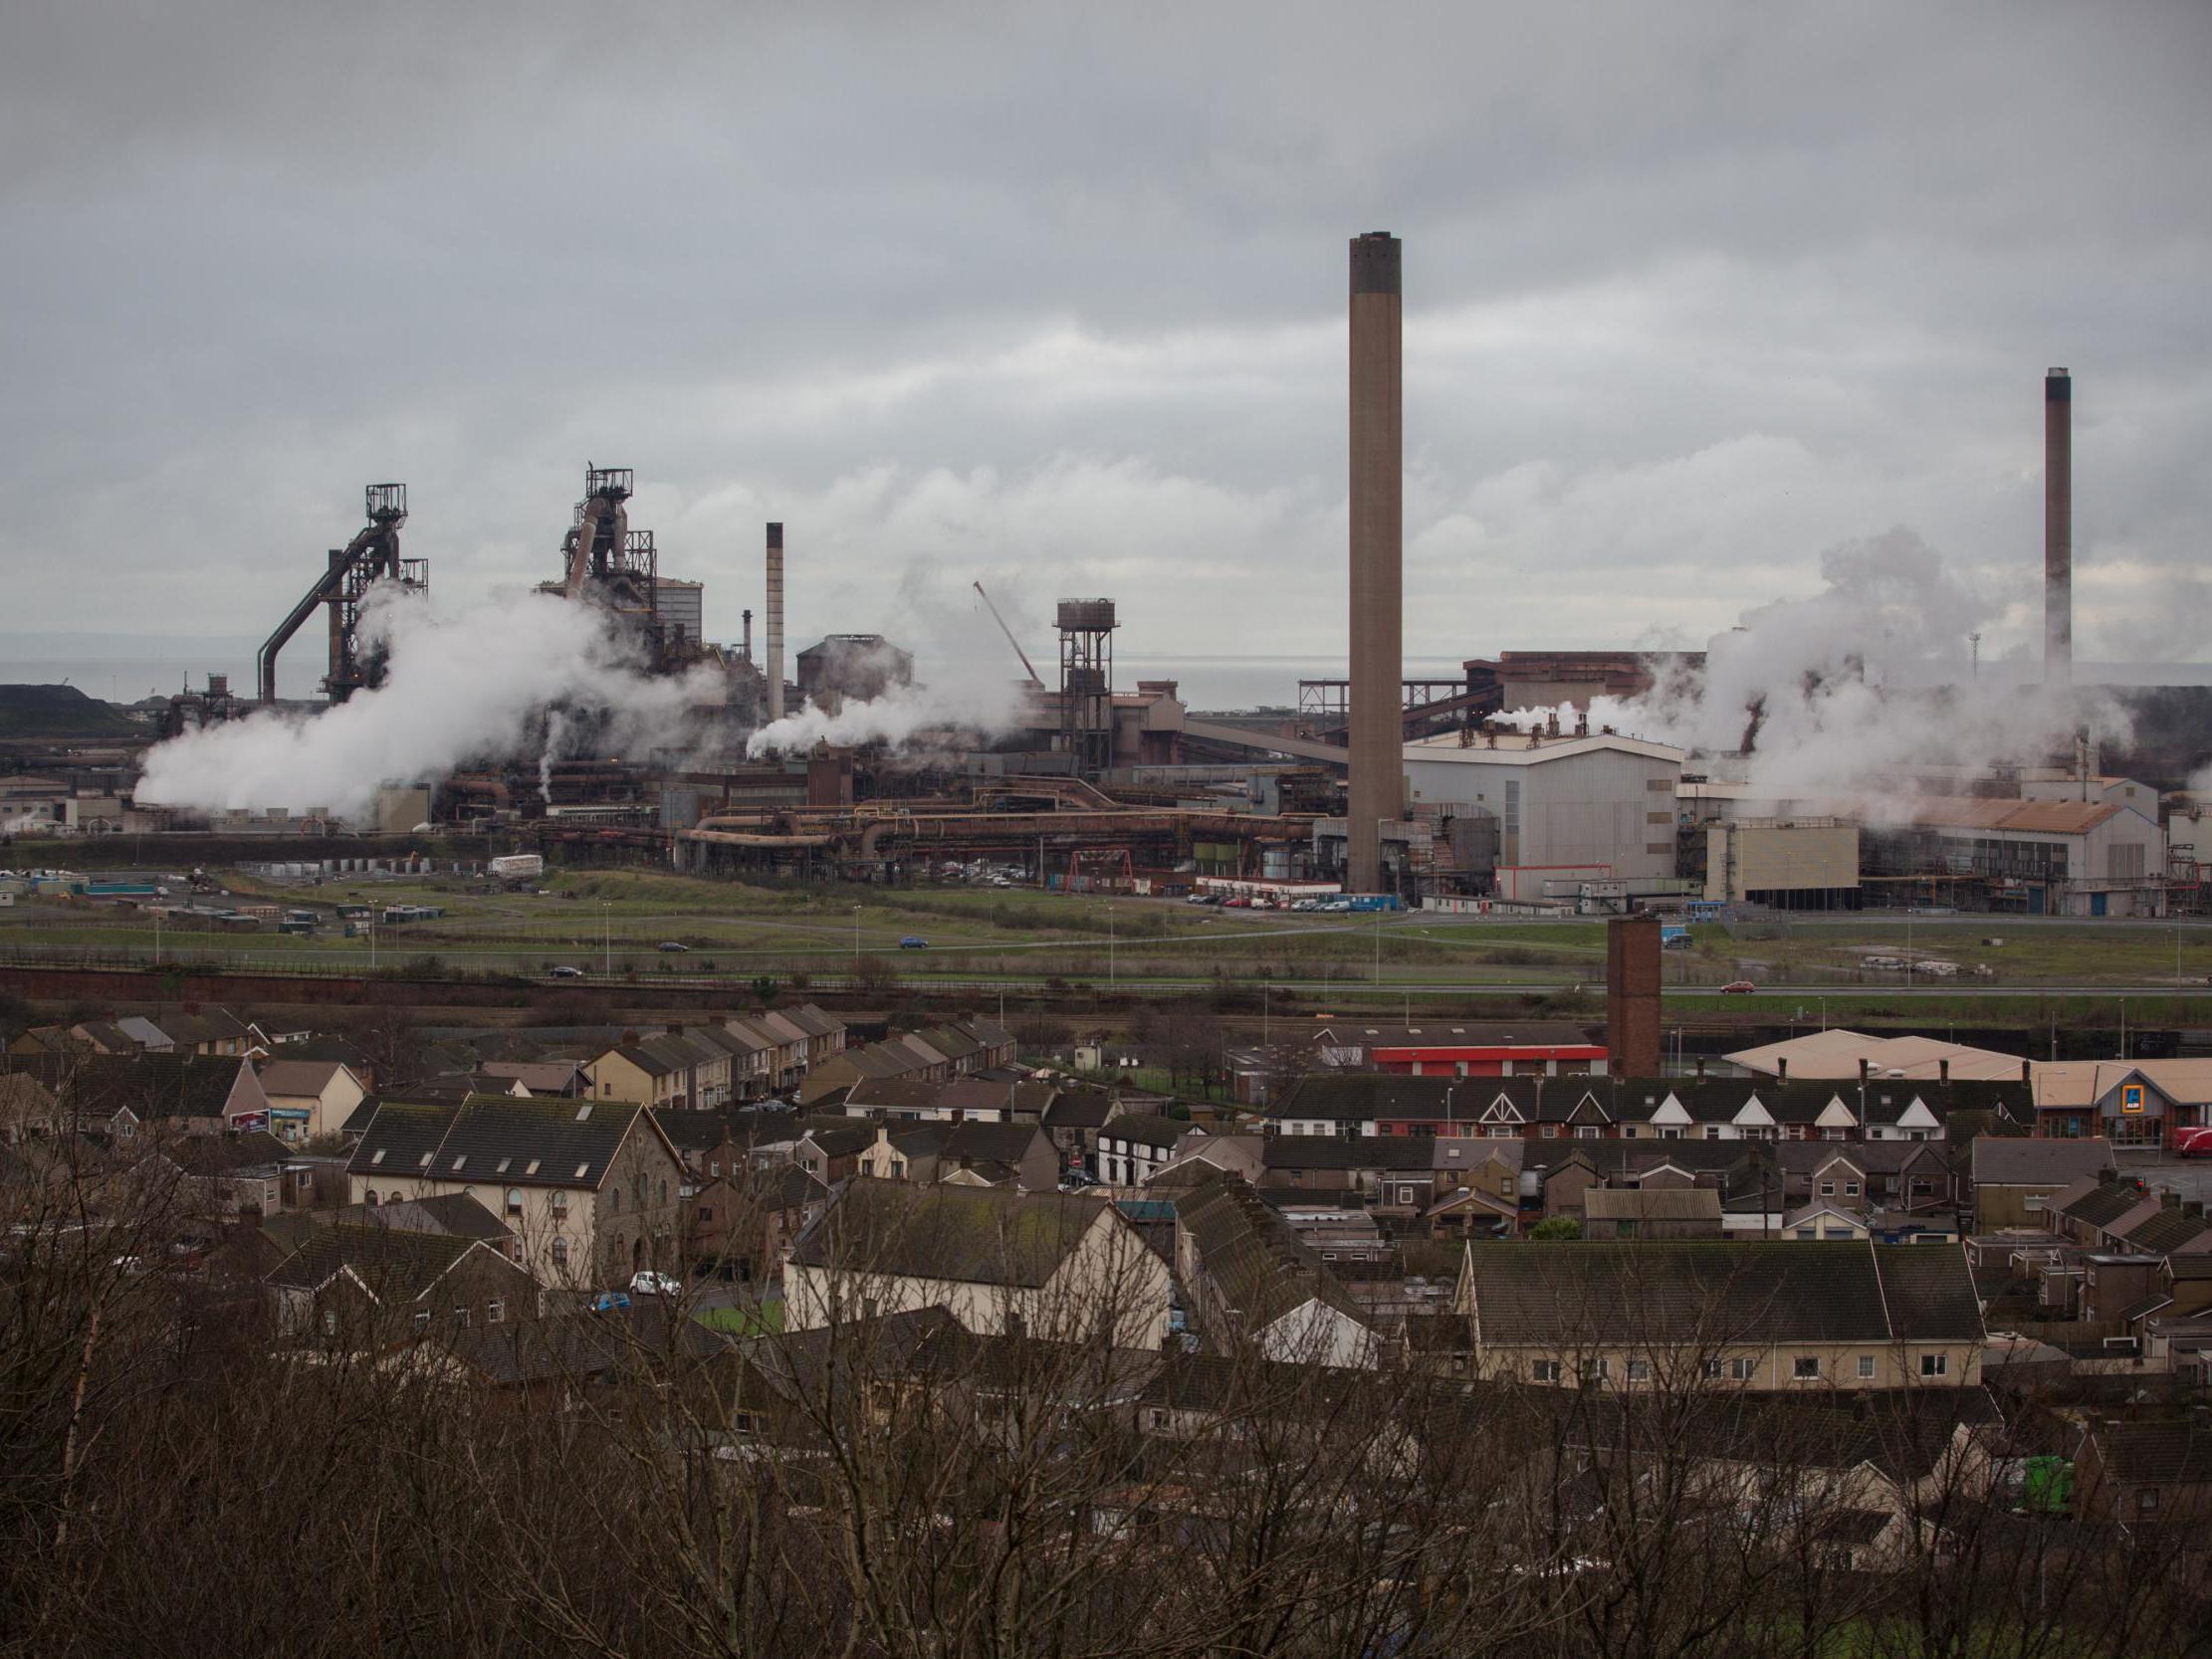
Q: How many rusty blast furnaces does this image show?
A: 2